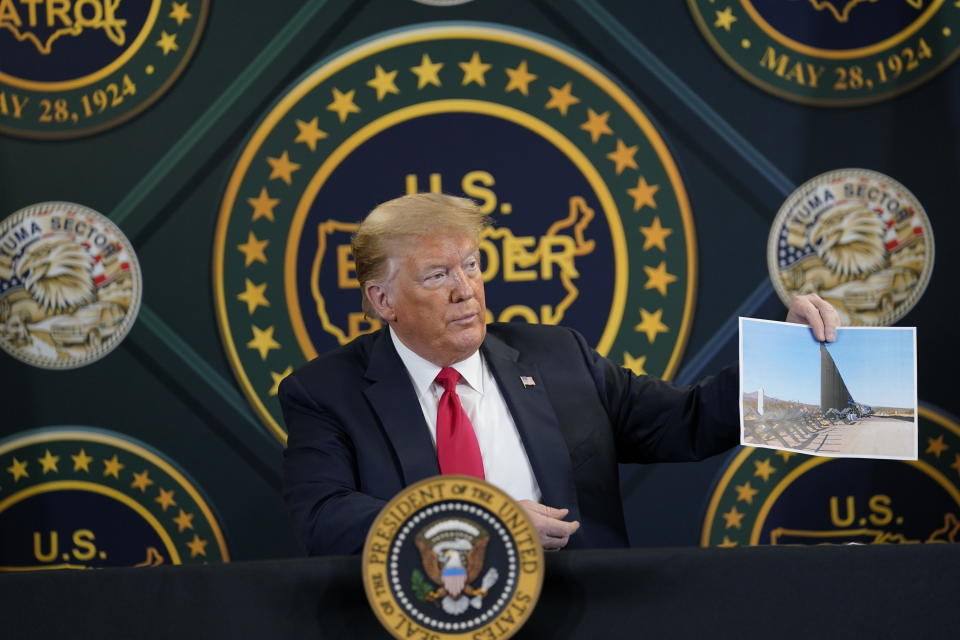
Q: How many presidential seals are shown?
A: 1